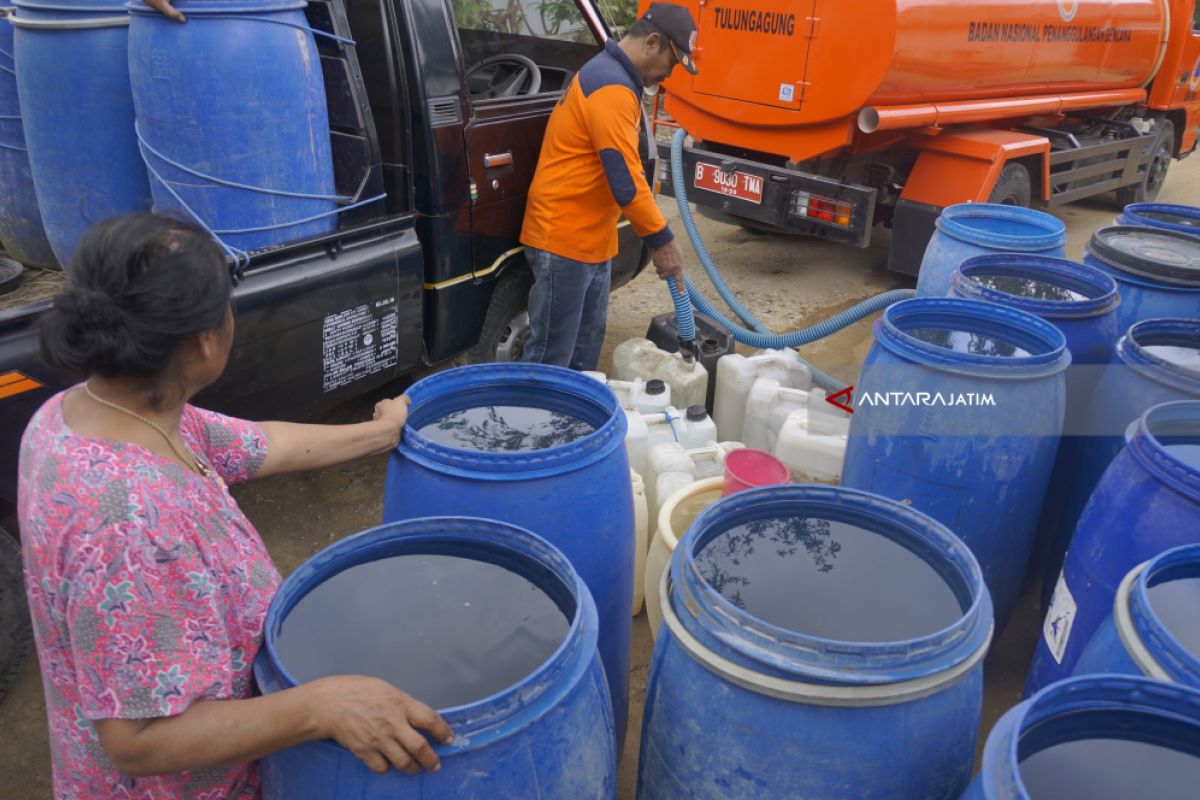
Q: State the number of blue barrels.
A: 15